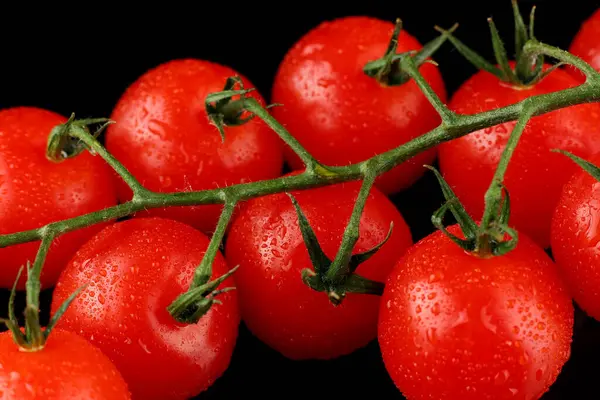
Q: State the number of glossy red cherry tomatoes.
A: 10